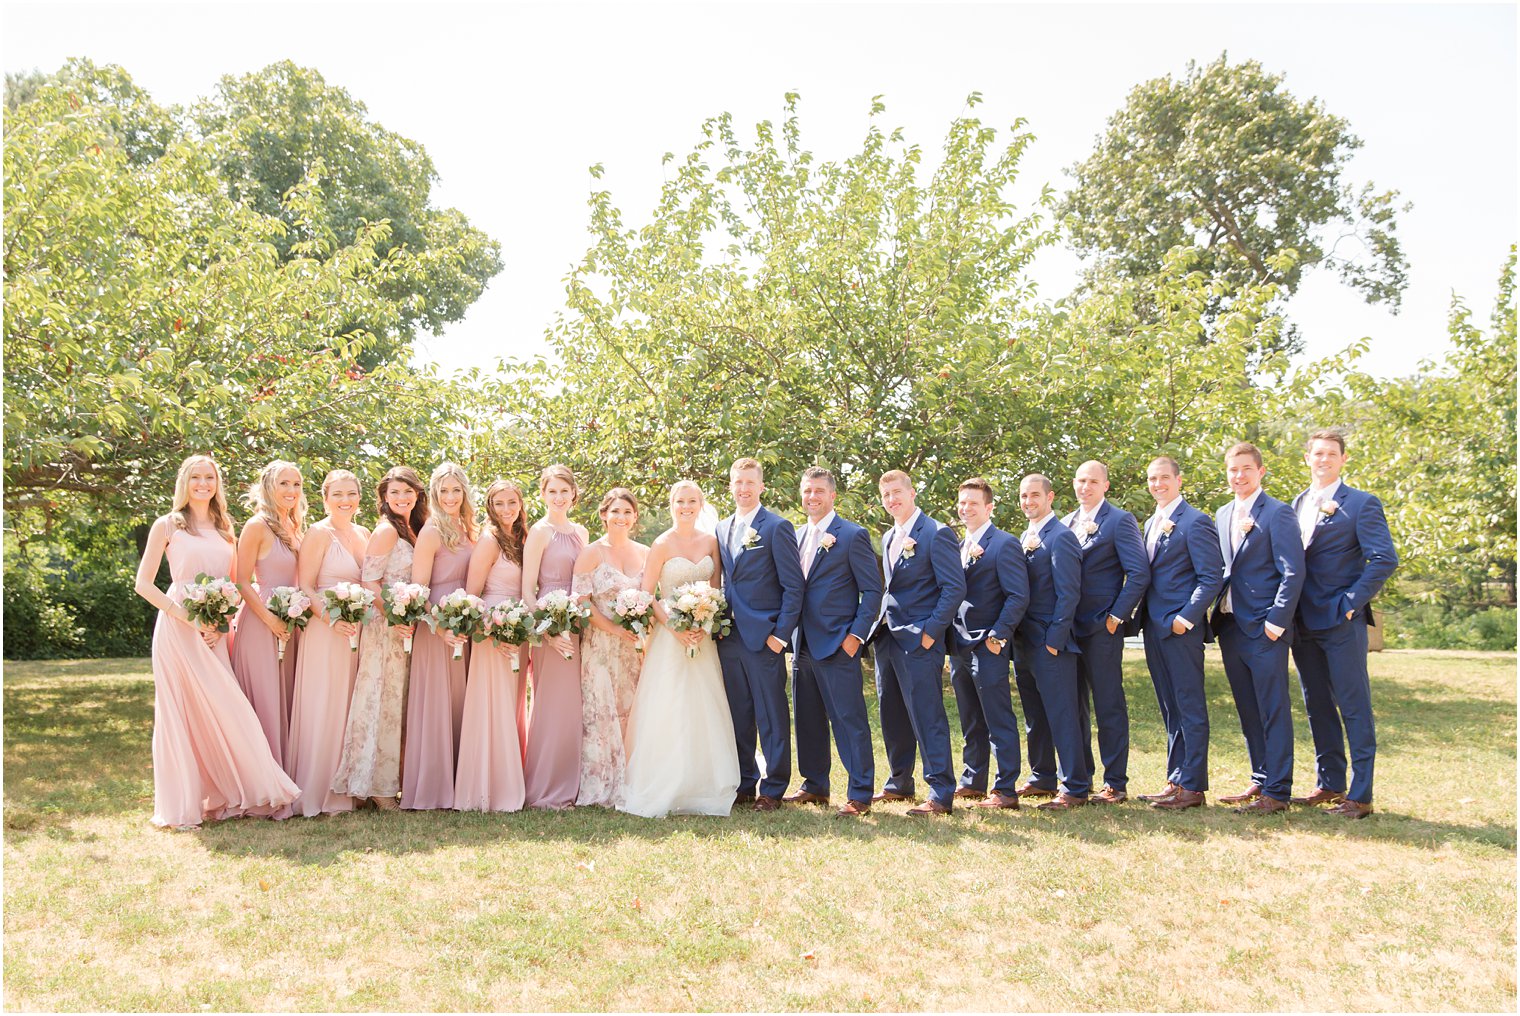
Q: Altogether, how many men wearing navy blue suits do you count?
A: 9